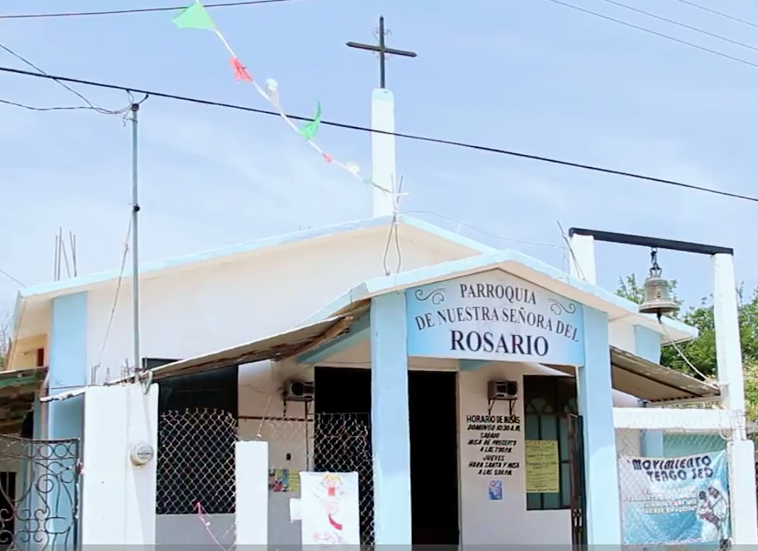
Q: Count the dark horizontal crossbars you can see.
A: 2